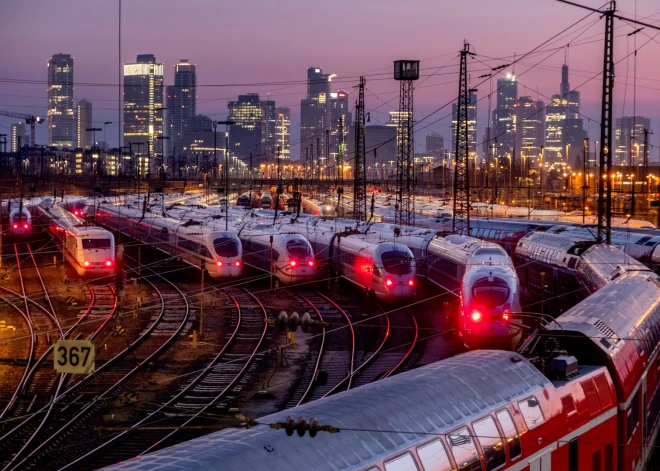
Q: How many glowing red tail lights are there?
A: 14